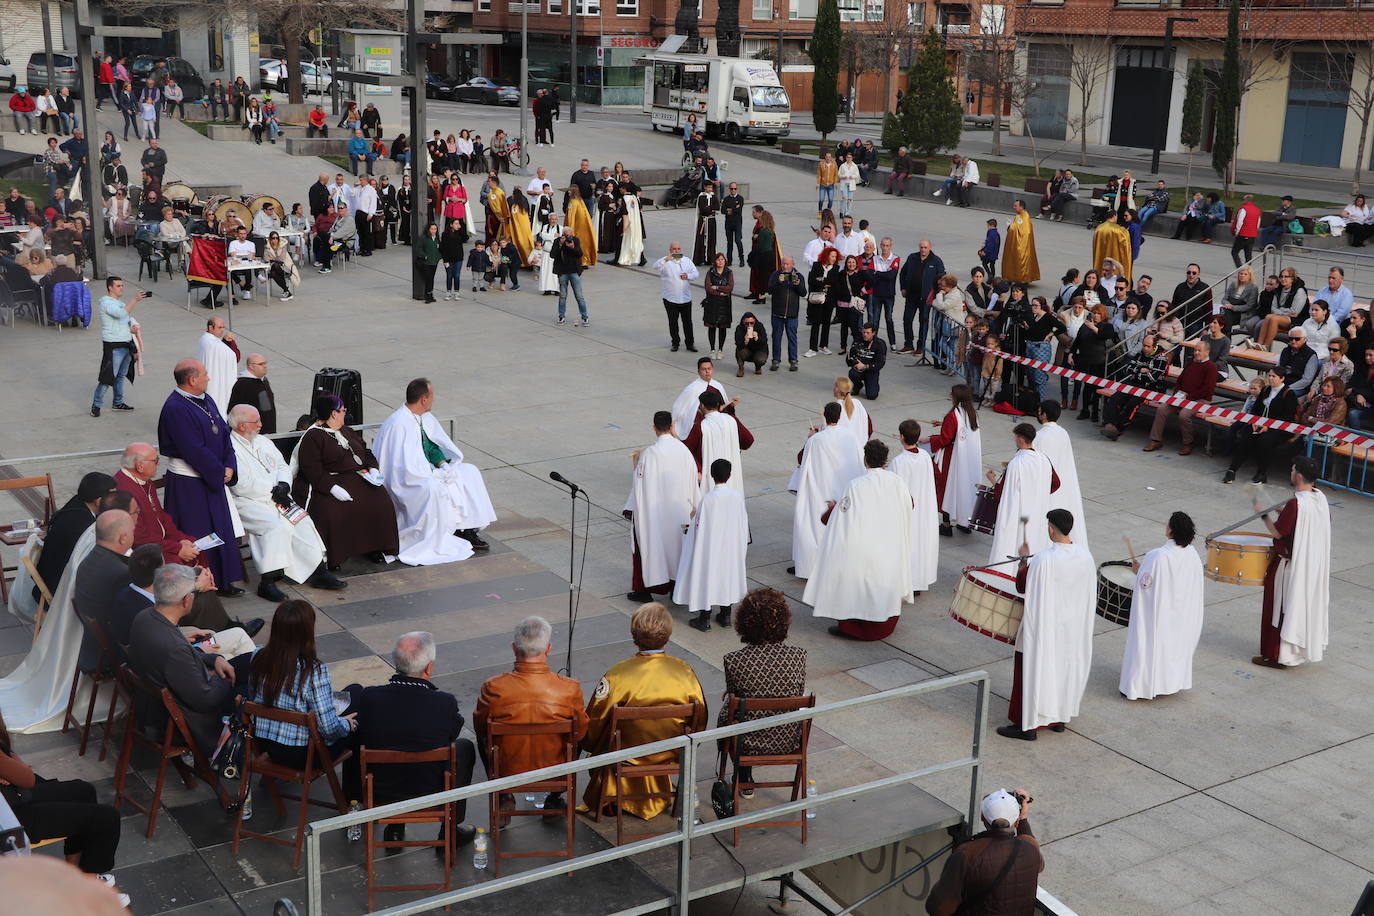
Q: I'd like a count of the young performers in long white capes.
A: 14